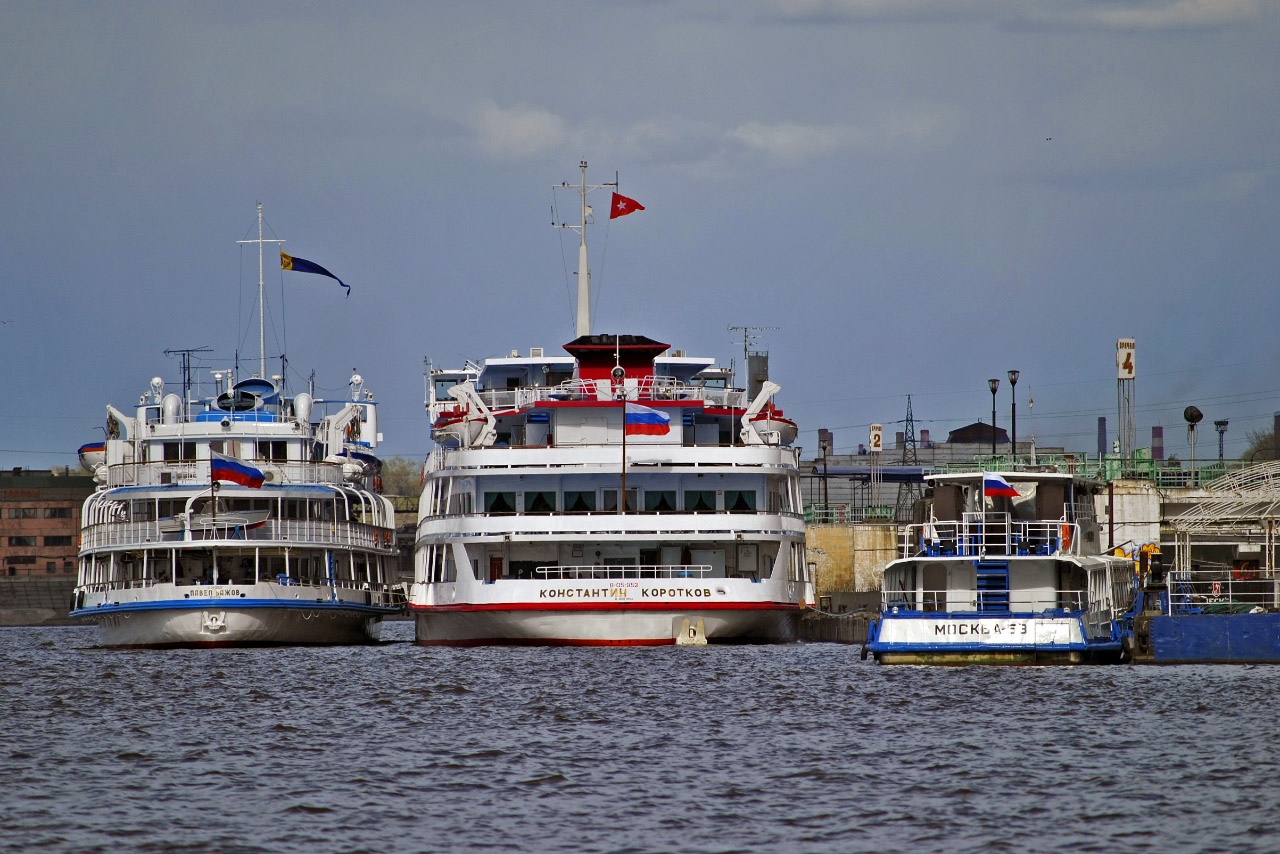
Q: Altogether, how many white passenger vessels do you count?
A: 3